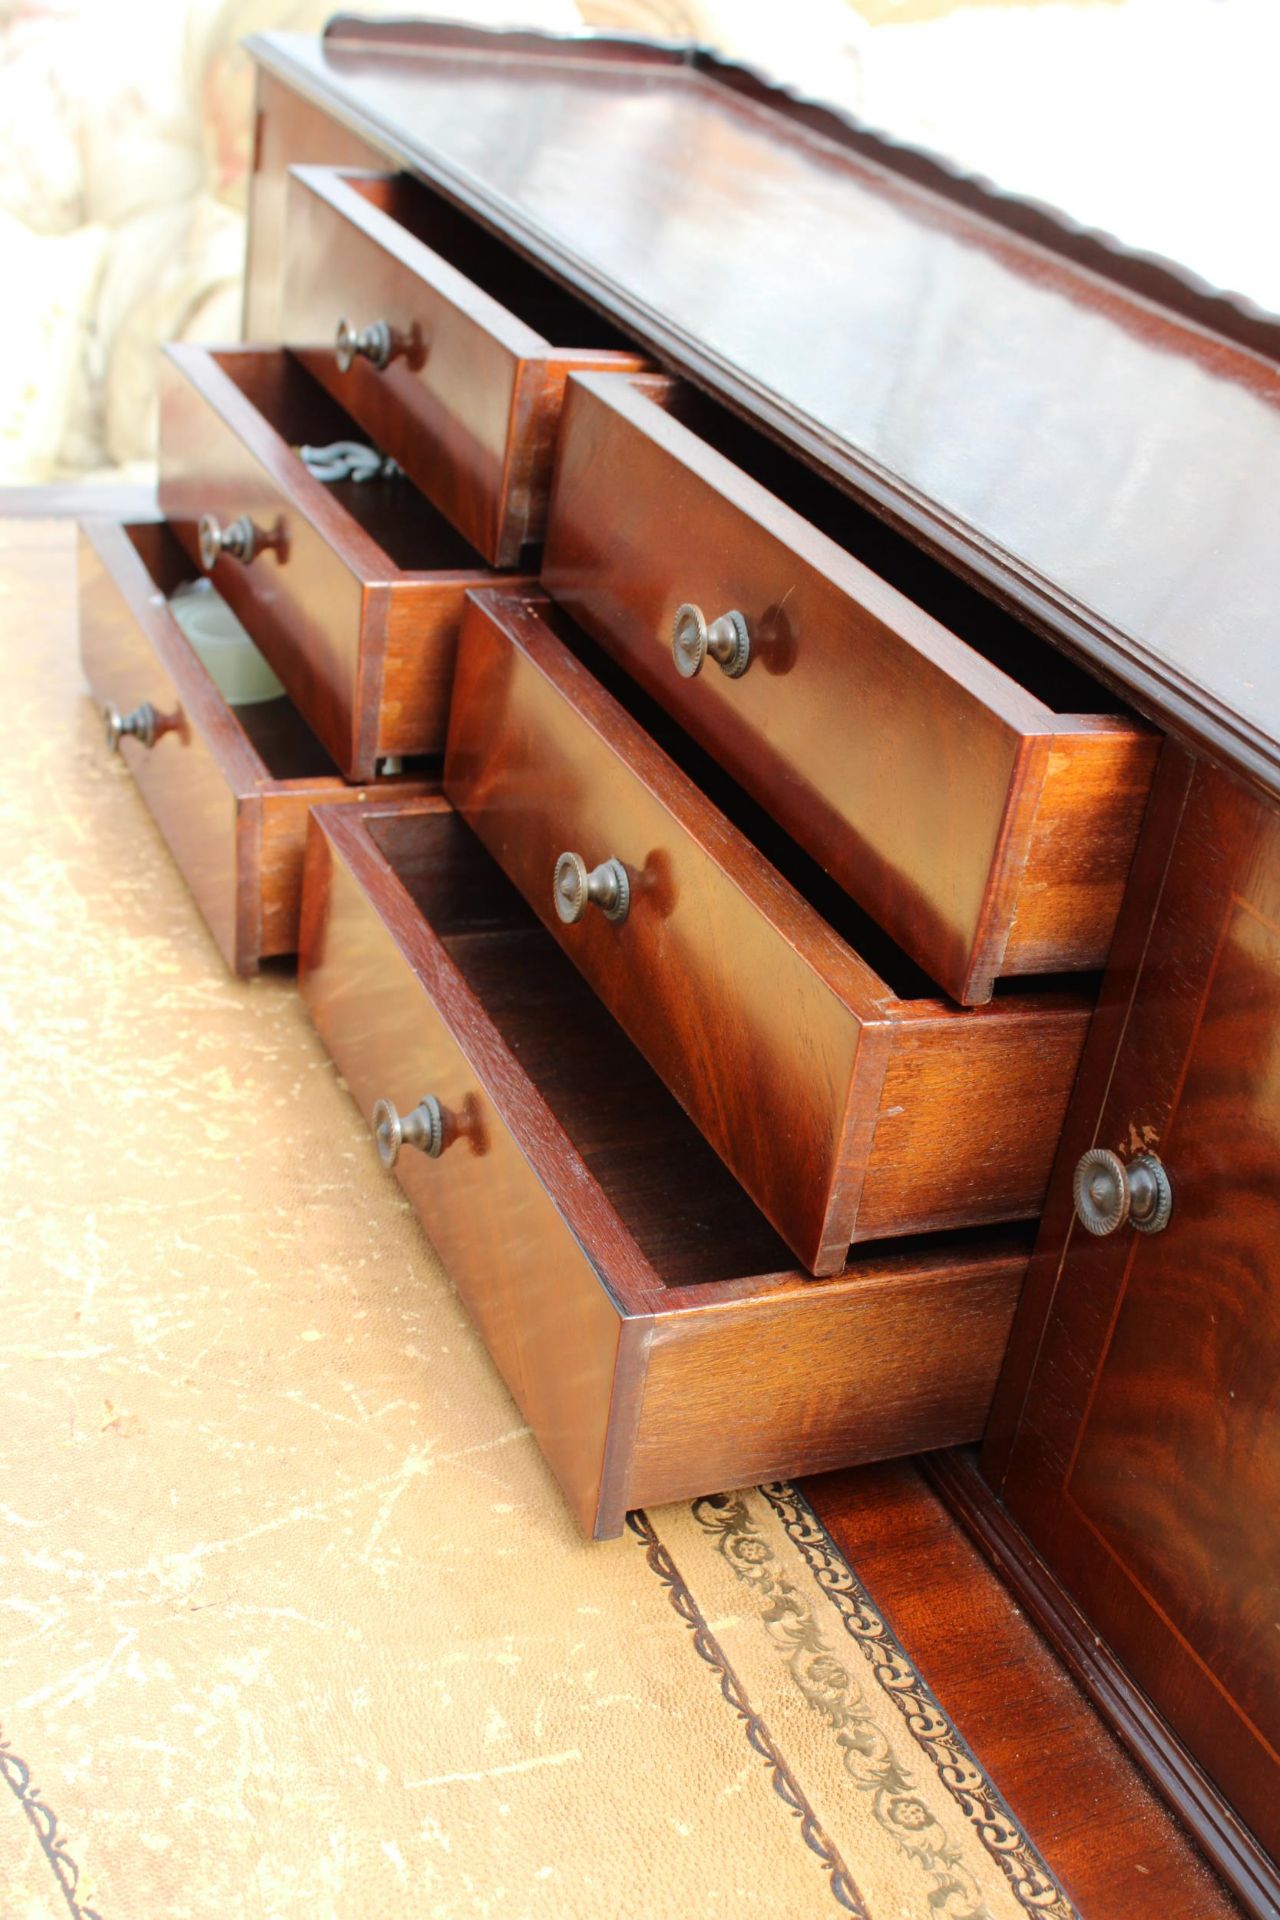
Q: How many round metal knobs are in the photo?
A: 7